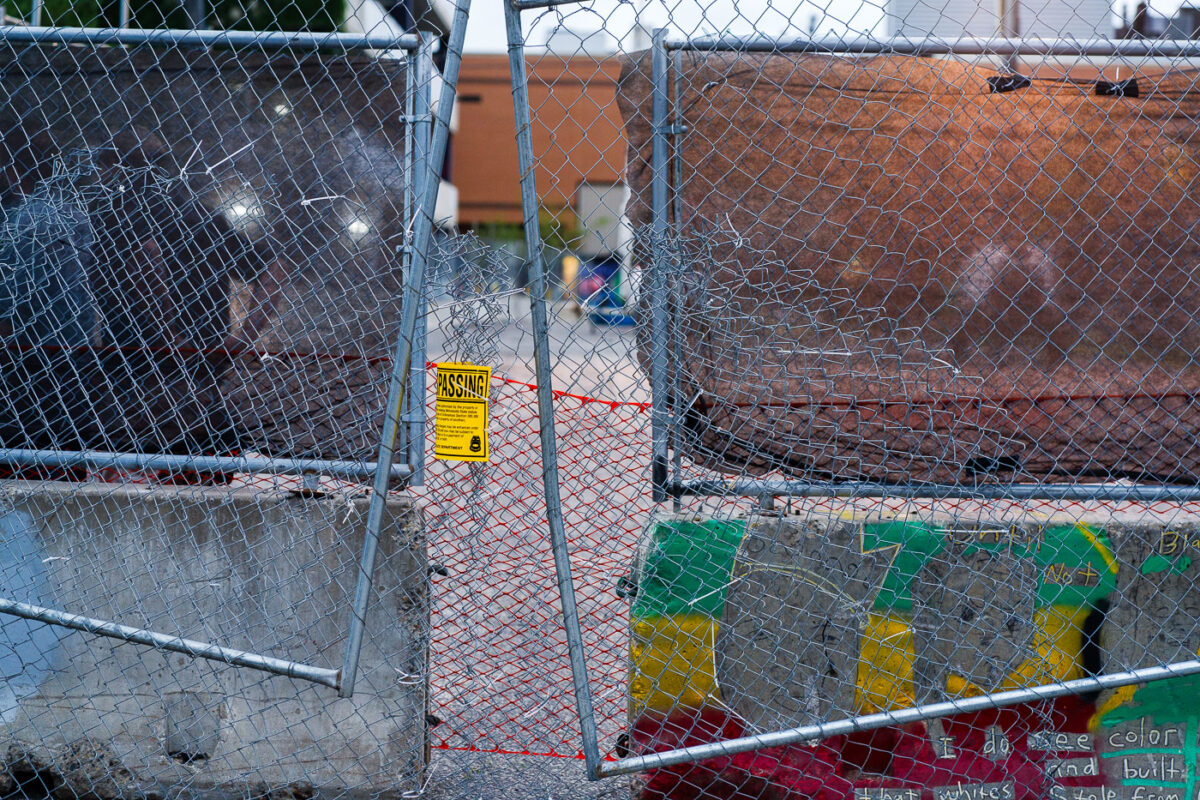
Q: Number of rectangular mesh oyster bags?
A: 0